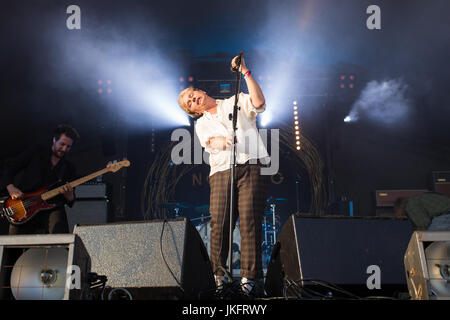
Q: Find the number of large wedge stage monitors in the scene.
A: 2